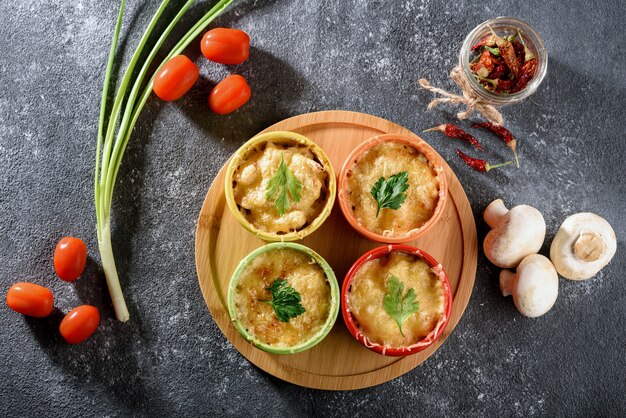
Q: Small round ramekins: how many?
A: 4